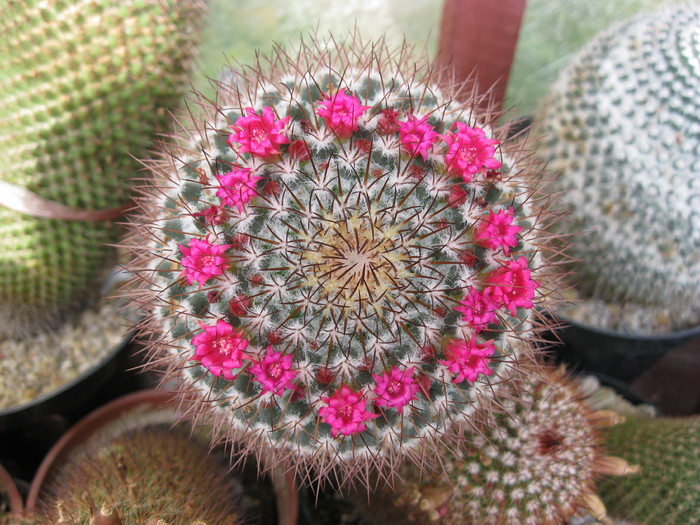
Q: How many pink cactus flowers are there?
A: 14